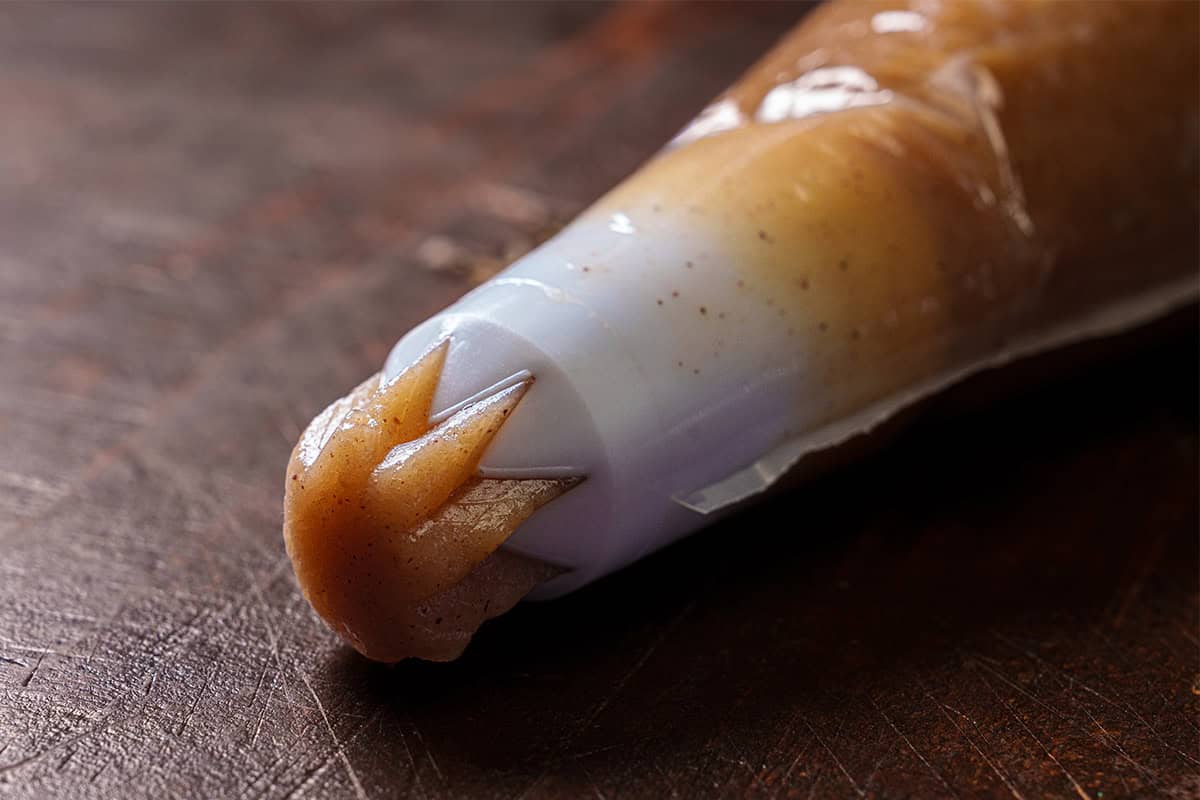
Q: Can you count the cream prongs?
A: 4